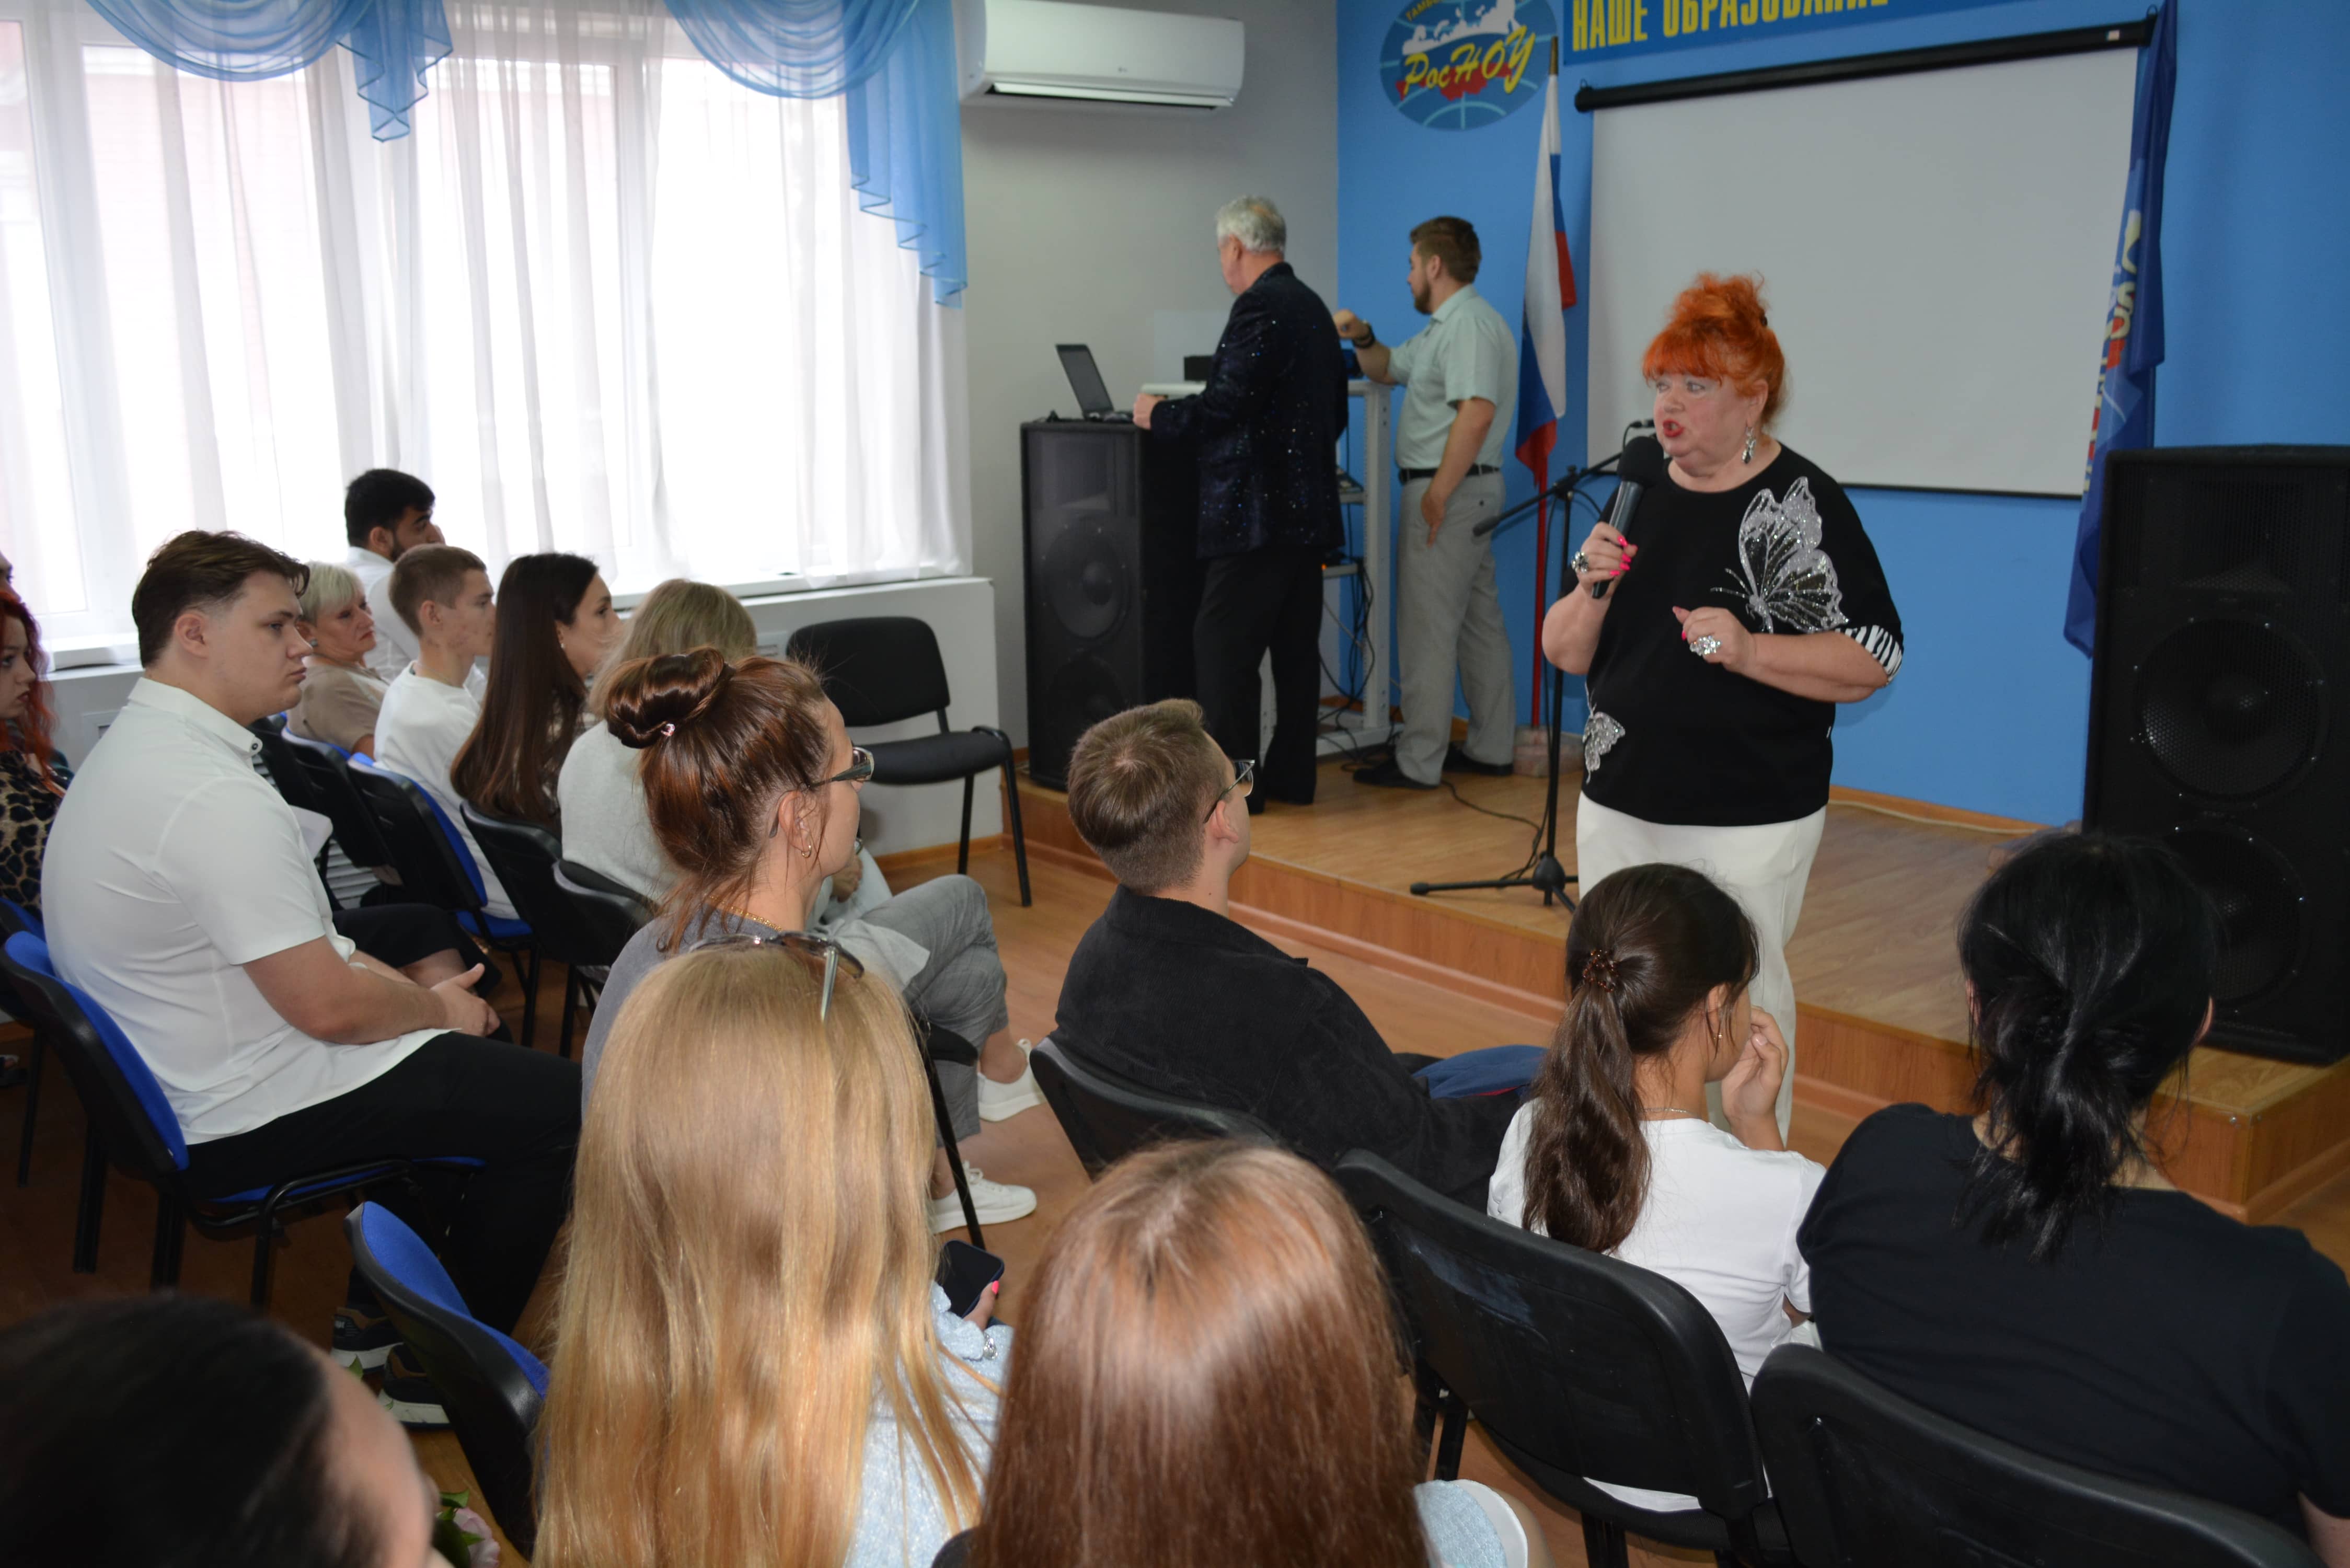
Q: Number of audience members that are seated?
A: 15